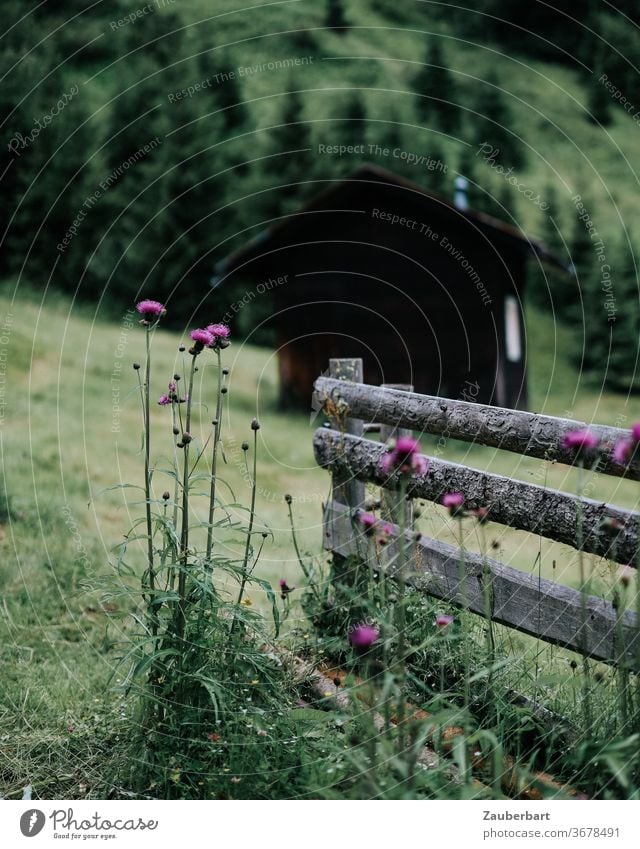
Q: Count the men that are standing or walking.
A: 0